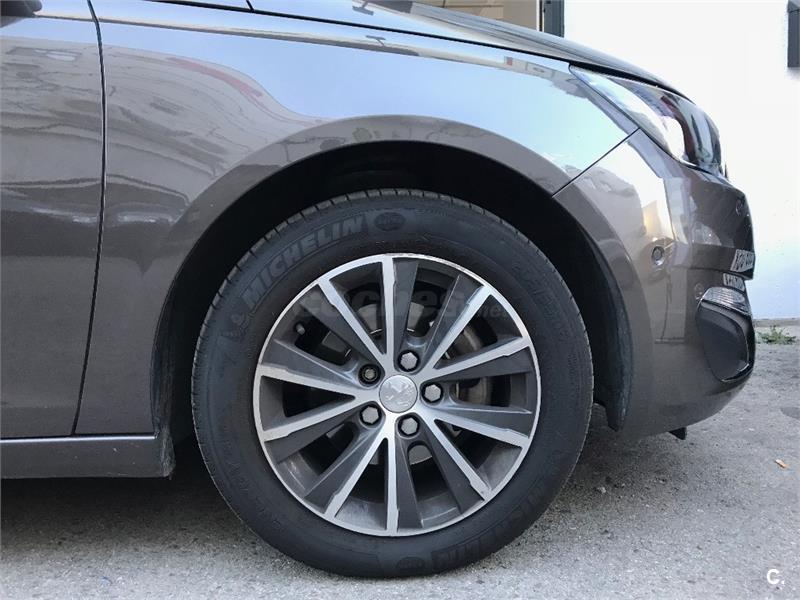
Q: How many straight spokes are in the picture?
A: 10